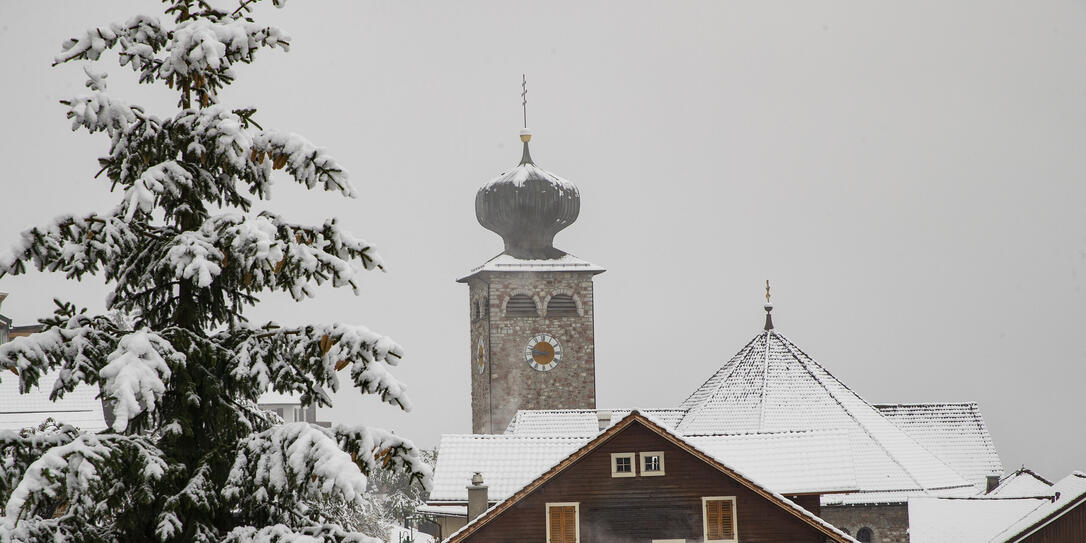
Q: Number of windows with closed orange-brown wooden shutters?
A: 2